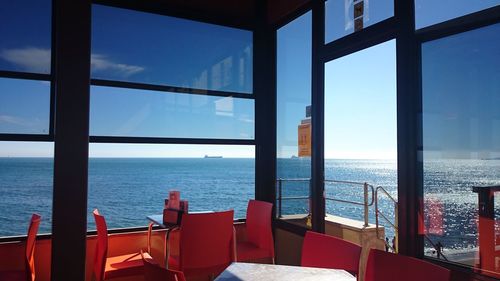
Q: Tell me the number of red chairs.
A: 7